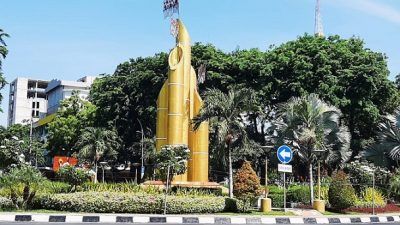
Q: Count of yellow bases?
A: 2